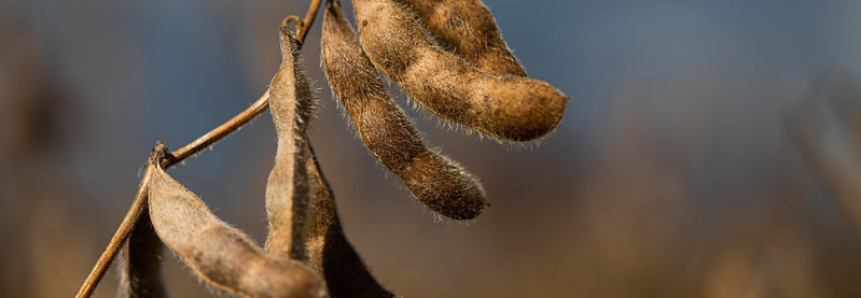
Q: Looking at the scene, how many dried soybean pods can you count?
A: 7